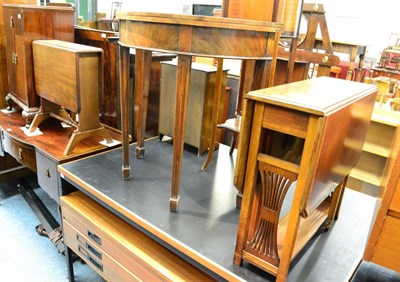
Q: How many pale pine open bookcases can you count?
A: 1